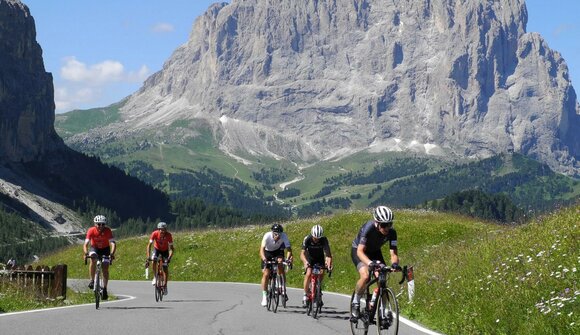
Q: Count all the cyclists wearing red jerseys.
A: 2